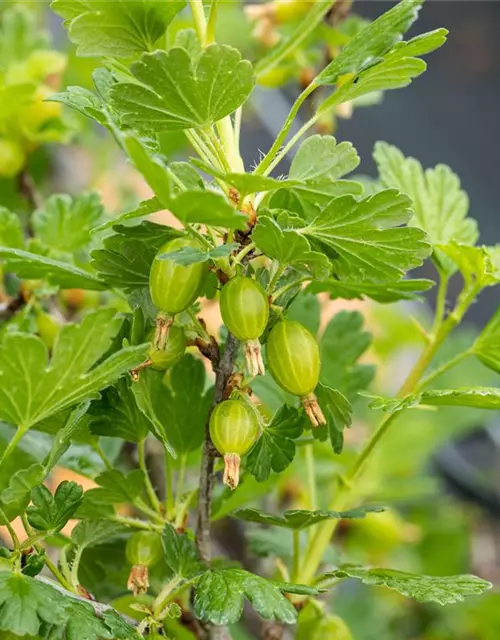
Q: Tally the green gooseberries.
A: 6